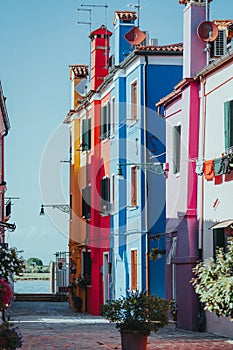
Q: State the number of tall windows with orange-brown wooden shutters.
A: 3